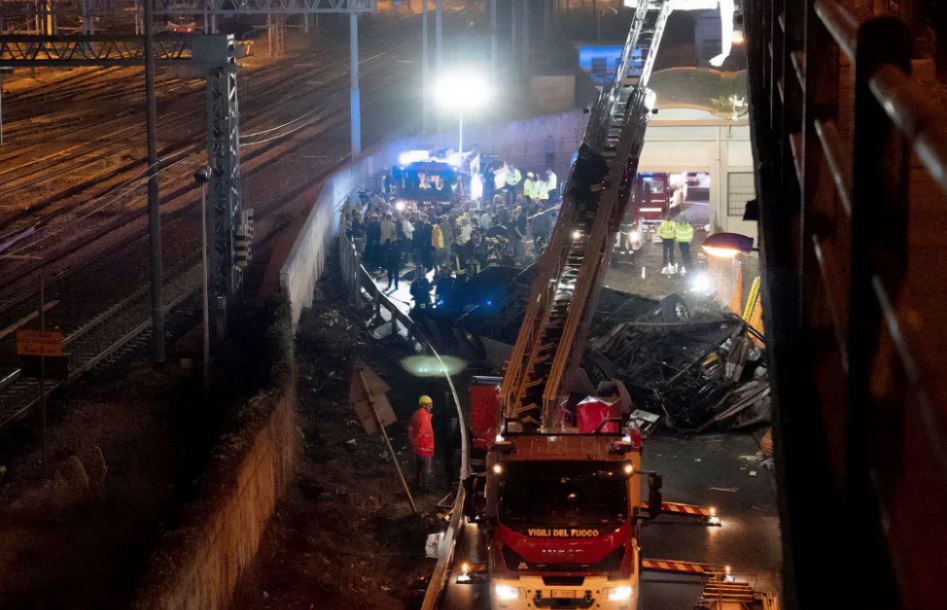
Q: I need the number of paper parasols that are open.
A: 0